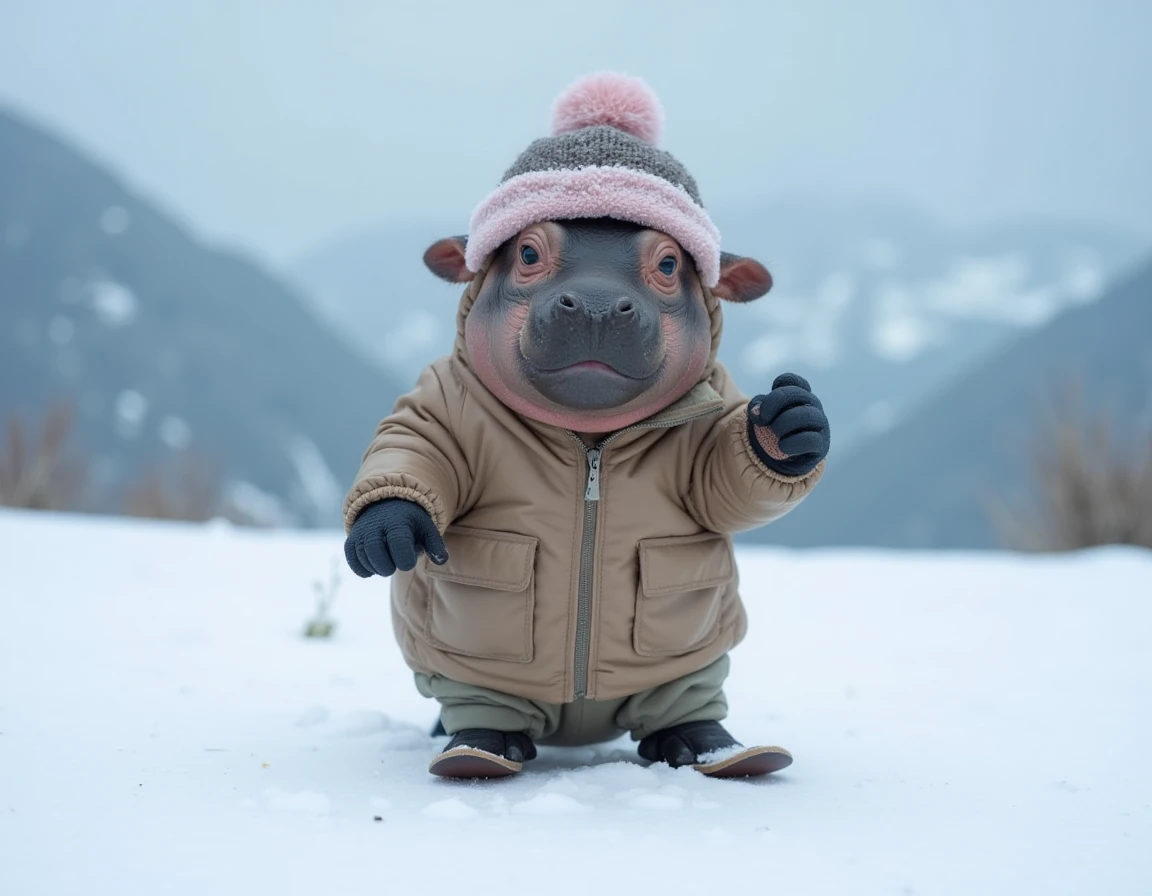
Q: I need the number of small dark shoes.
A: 2